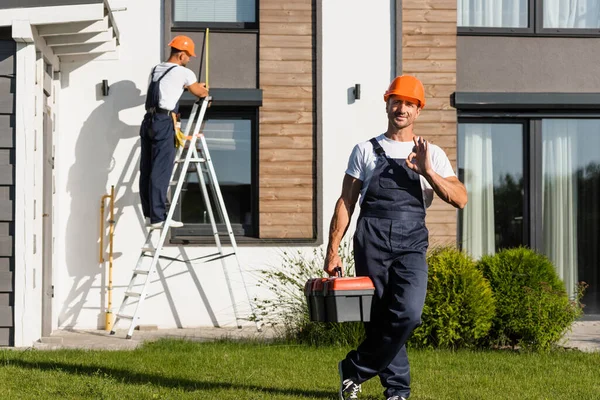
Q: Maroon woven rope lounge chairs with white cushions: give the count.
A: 0